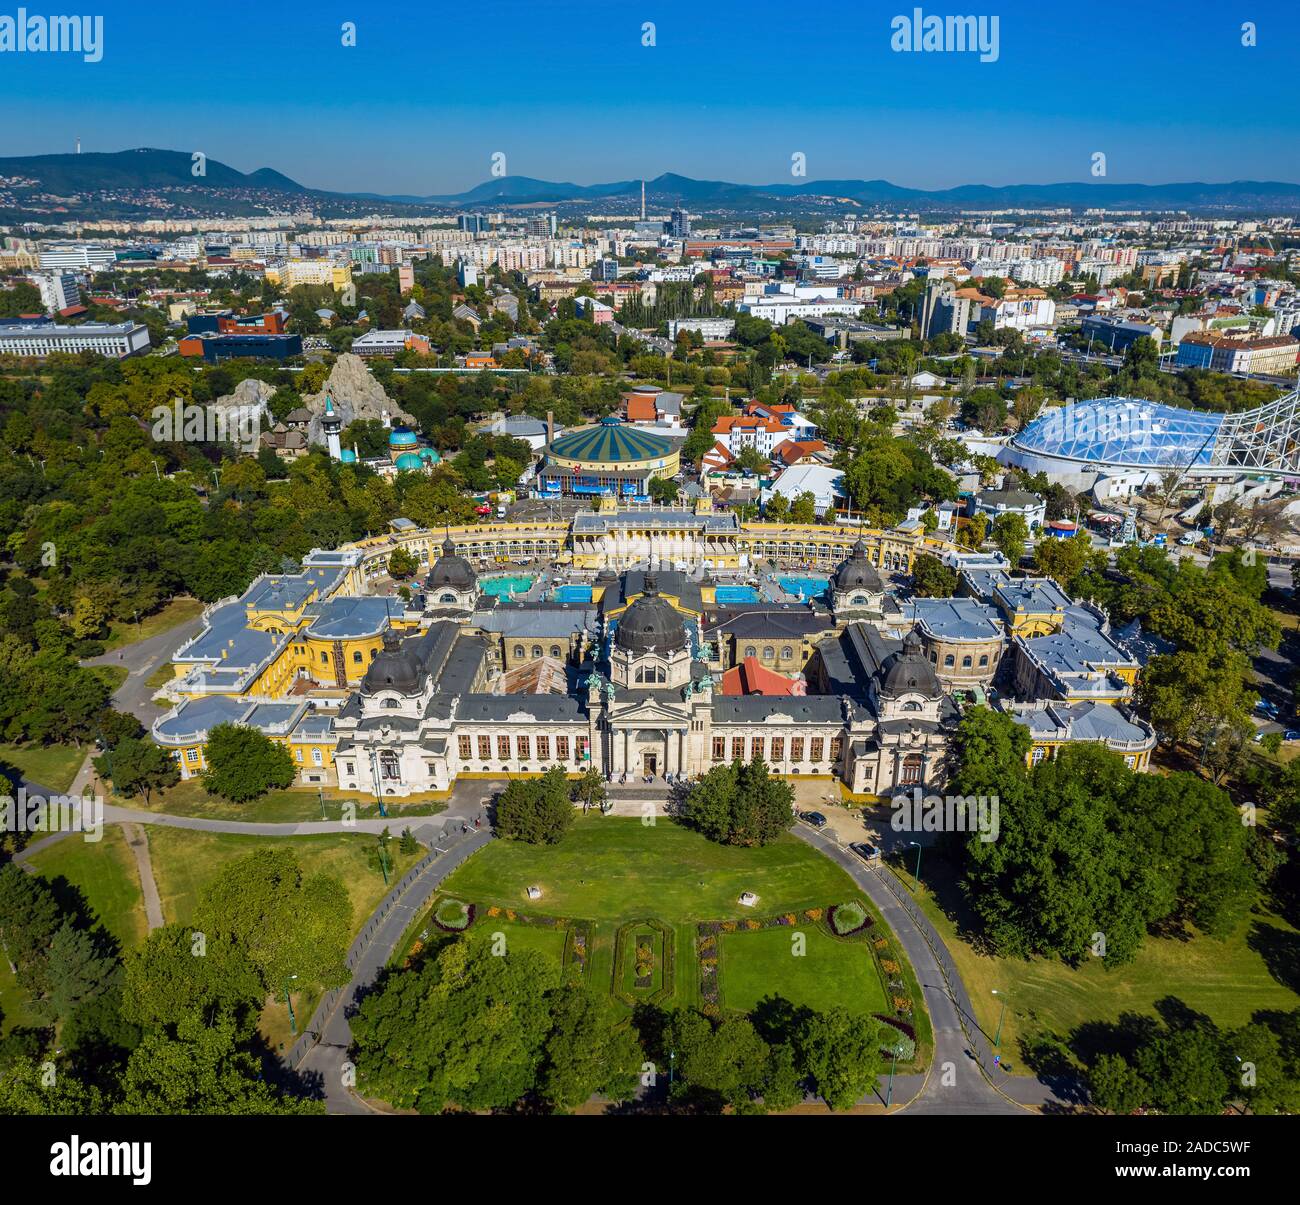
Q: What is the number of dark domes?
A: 5